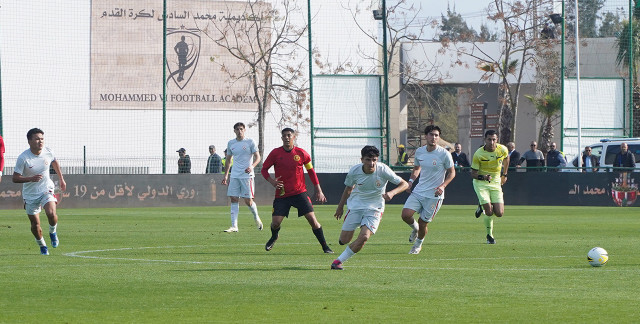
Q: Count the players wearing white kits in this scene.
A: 4